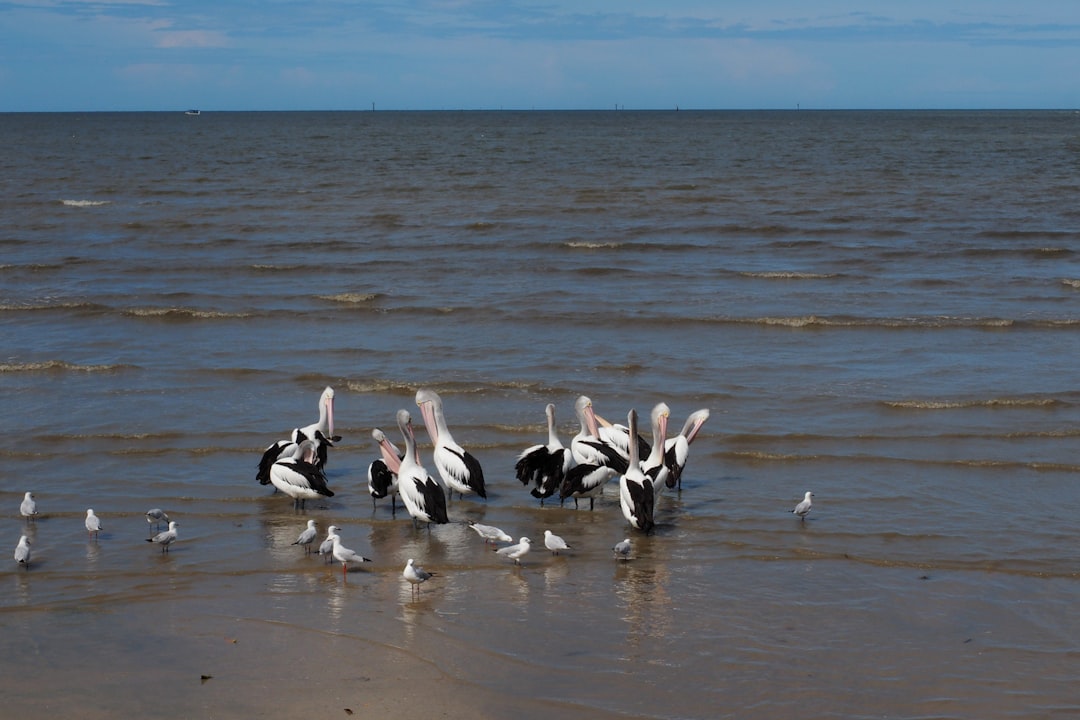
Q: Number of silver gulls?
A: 14